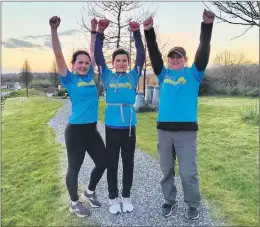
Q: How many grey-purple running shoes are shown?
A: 2